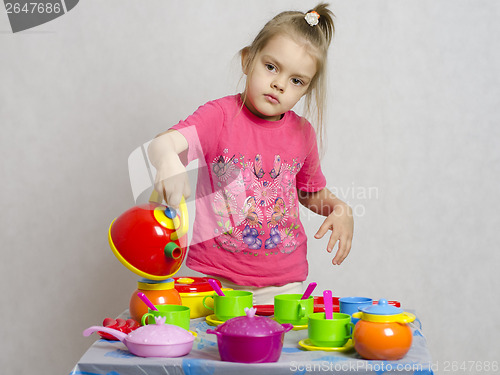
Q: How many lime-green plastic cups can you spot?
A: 4